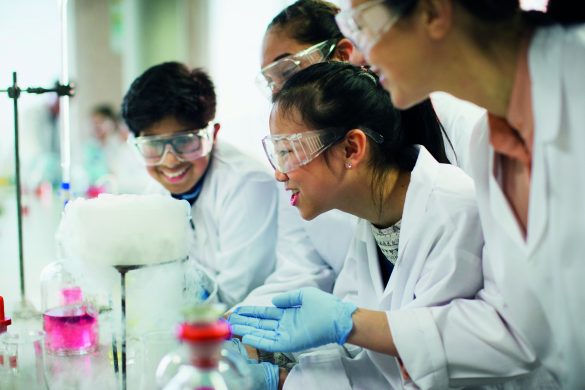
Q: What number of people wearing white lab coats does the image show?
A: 4